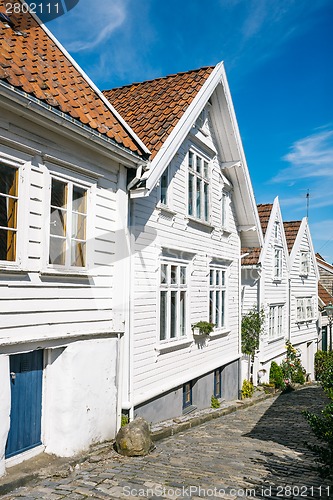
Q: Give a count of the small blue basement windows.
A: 2